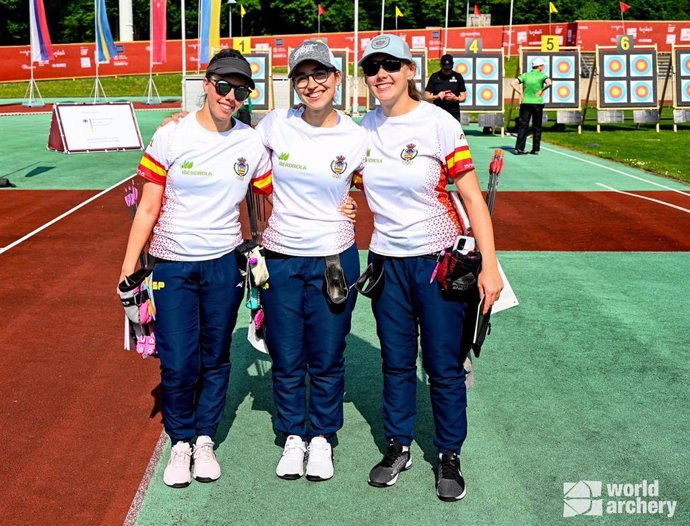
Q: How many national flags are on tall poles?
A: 4